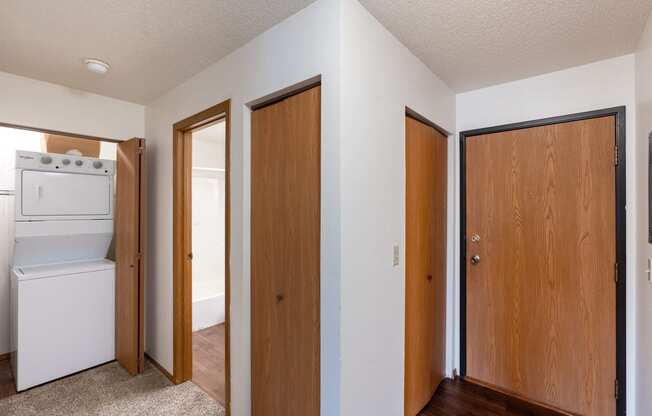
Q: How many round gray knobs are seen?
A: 4